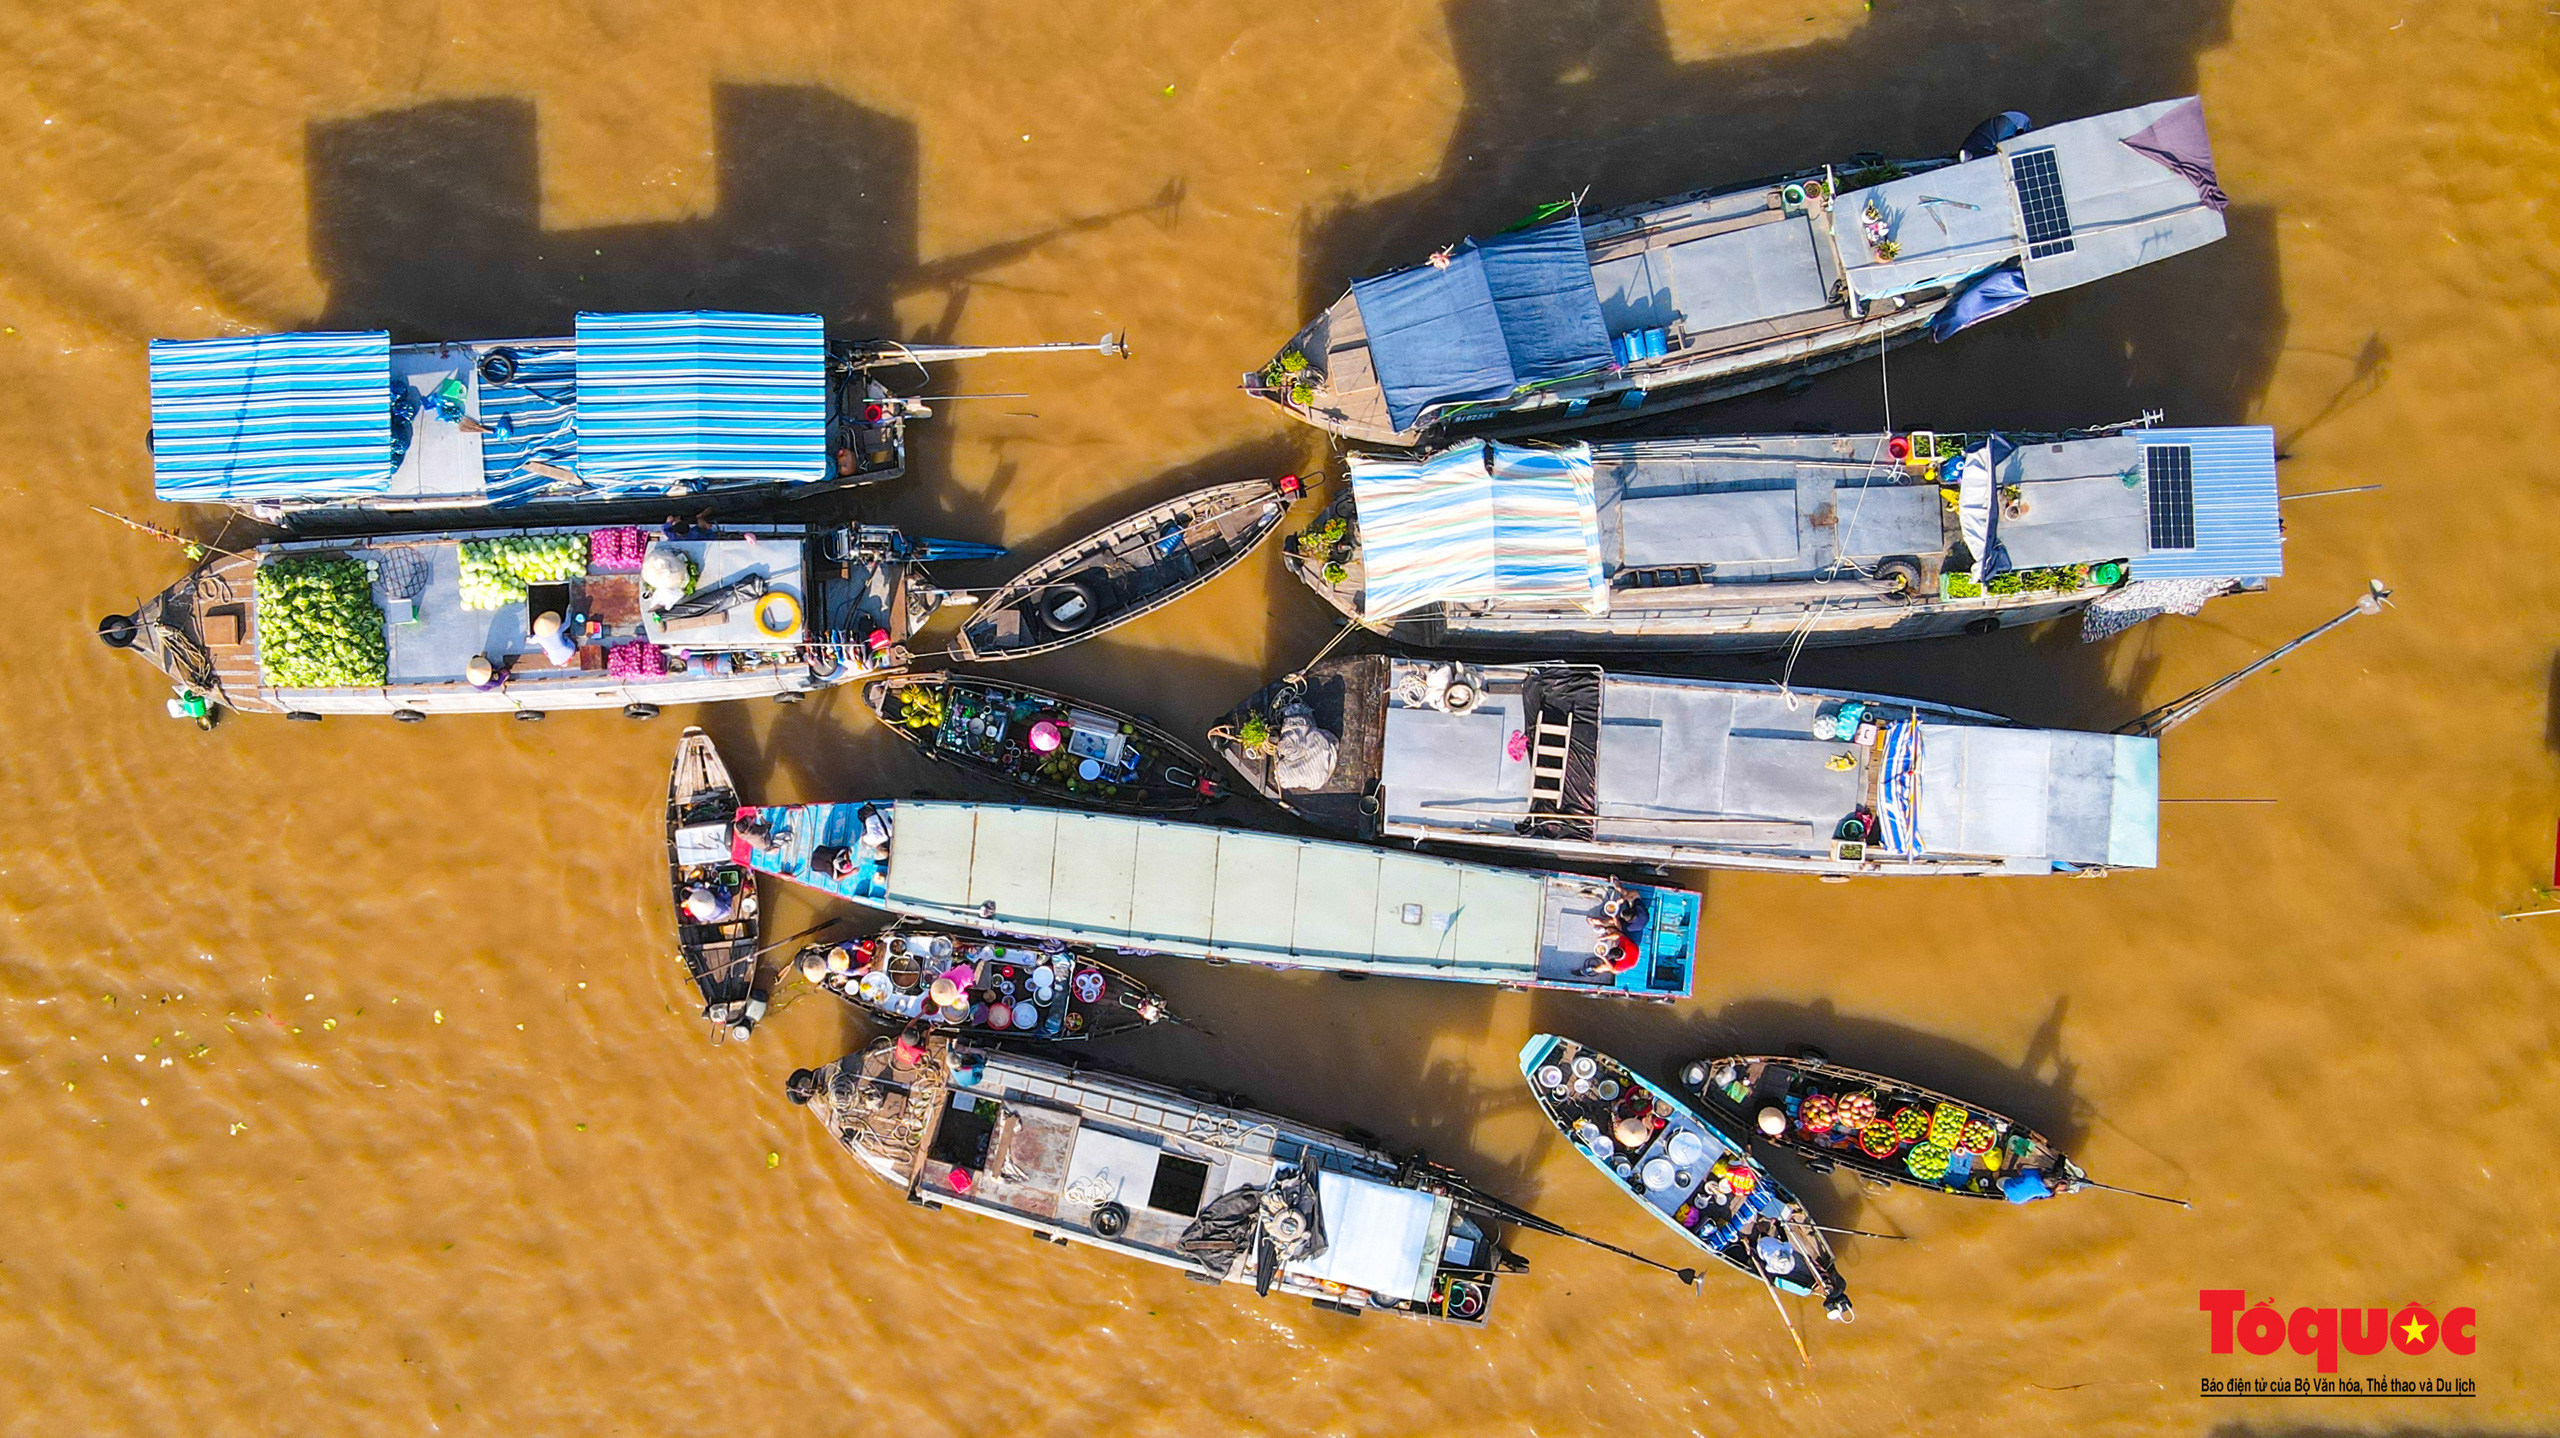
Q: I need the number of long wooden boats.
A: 13